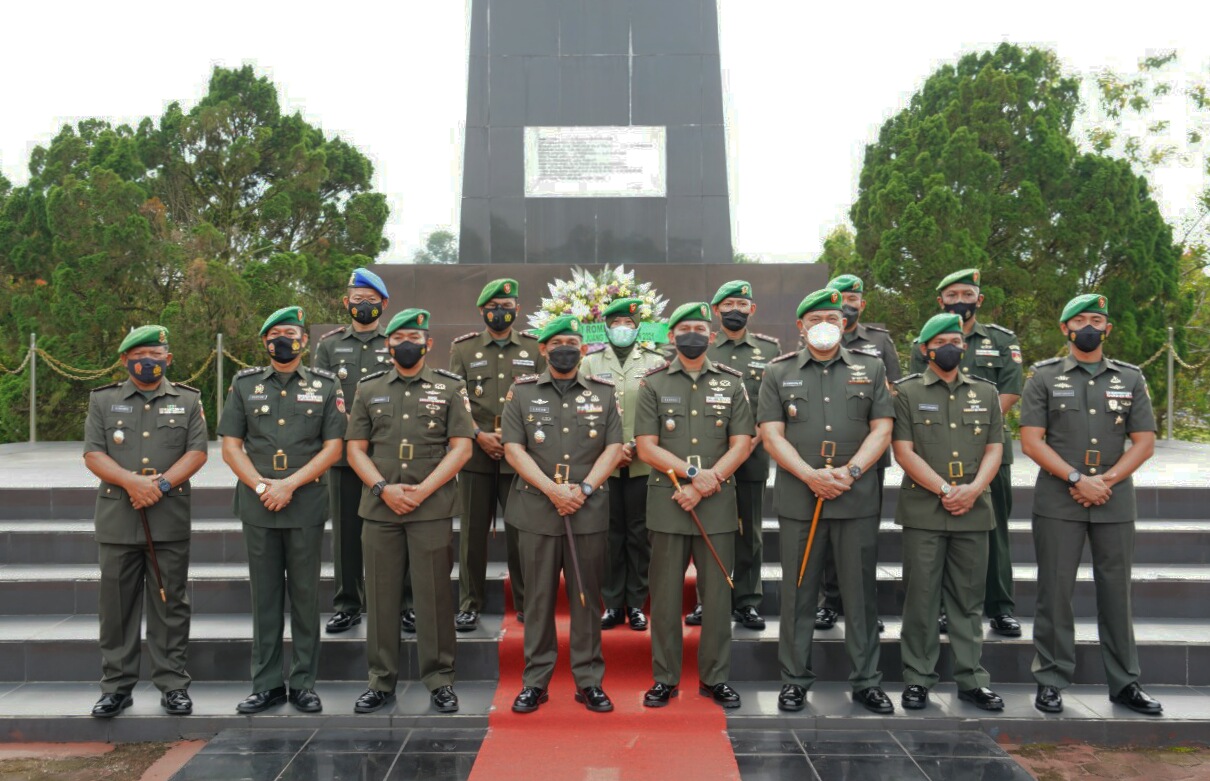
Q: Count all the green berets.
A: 13